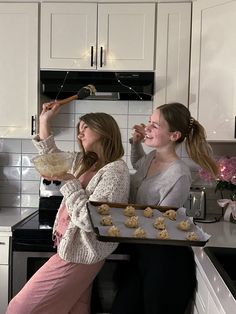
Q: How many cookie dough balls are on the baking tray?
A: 12